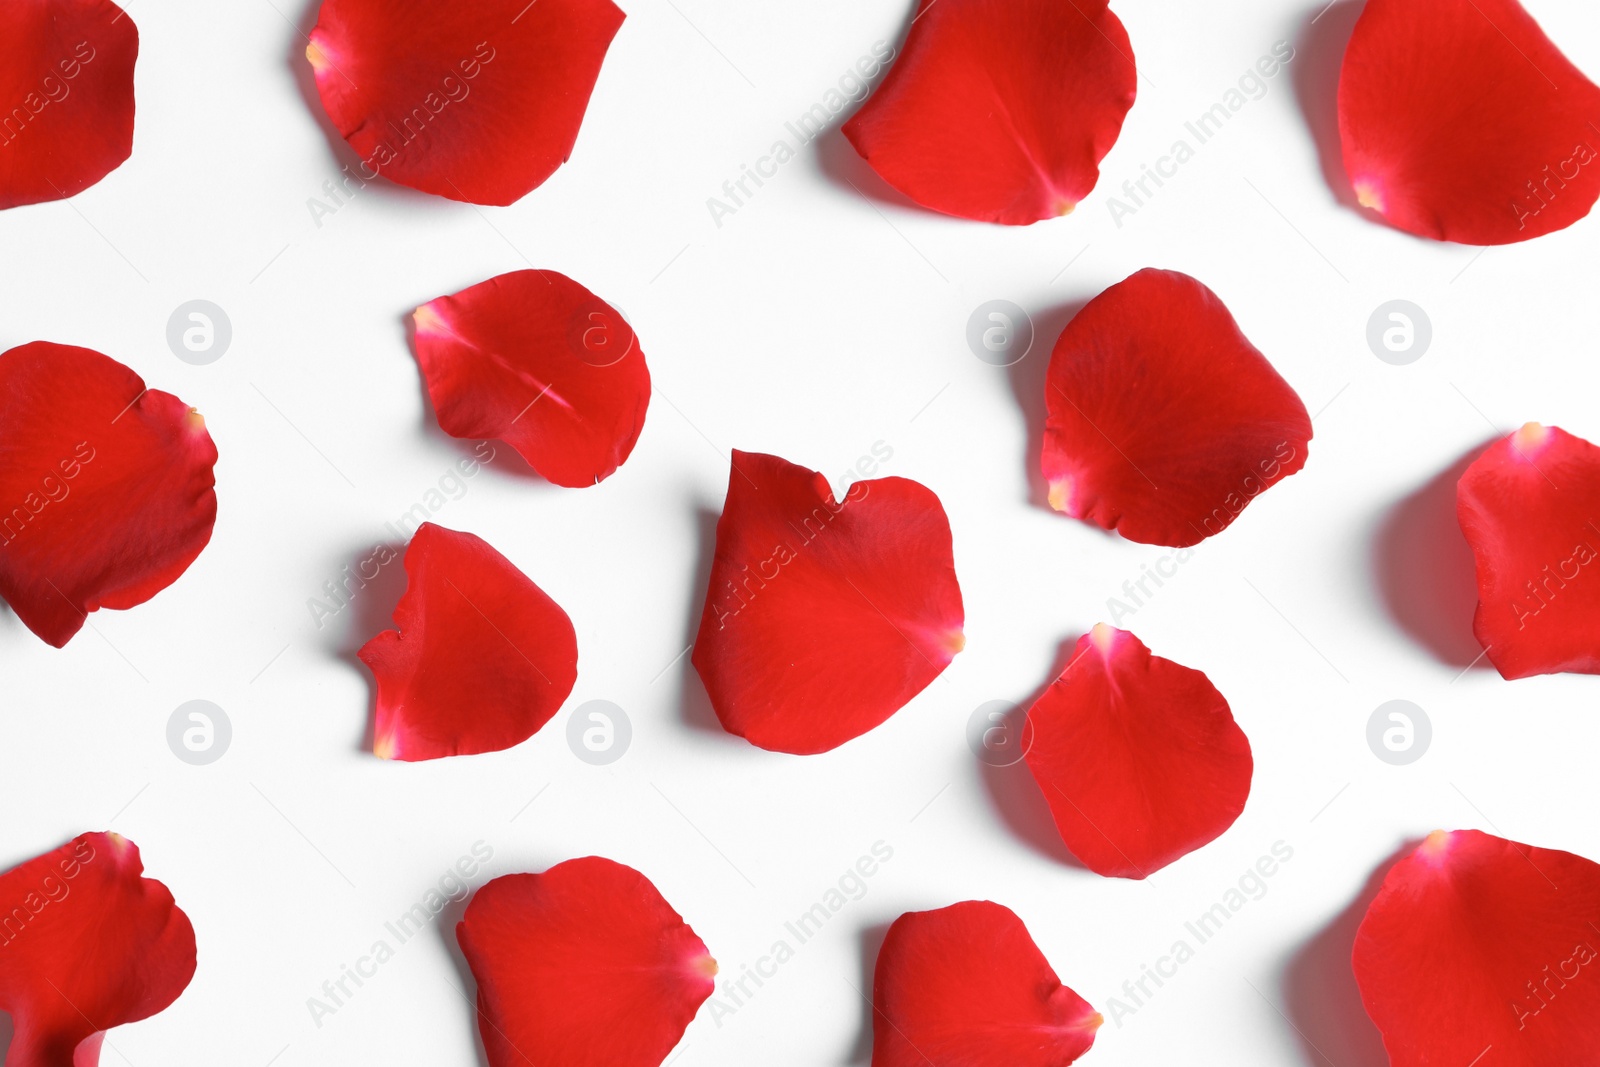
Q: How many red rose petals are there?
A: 15